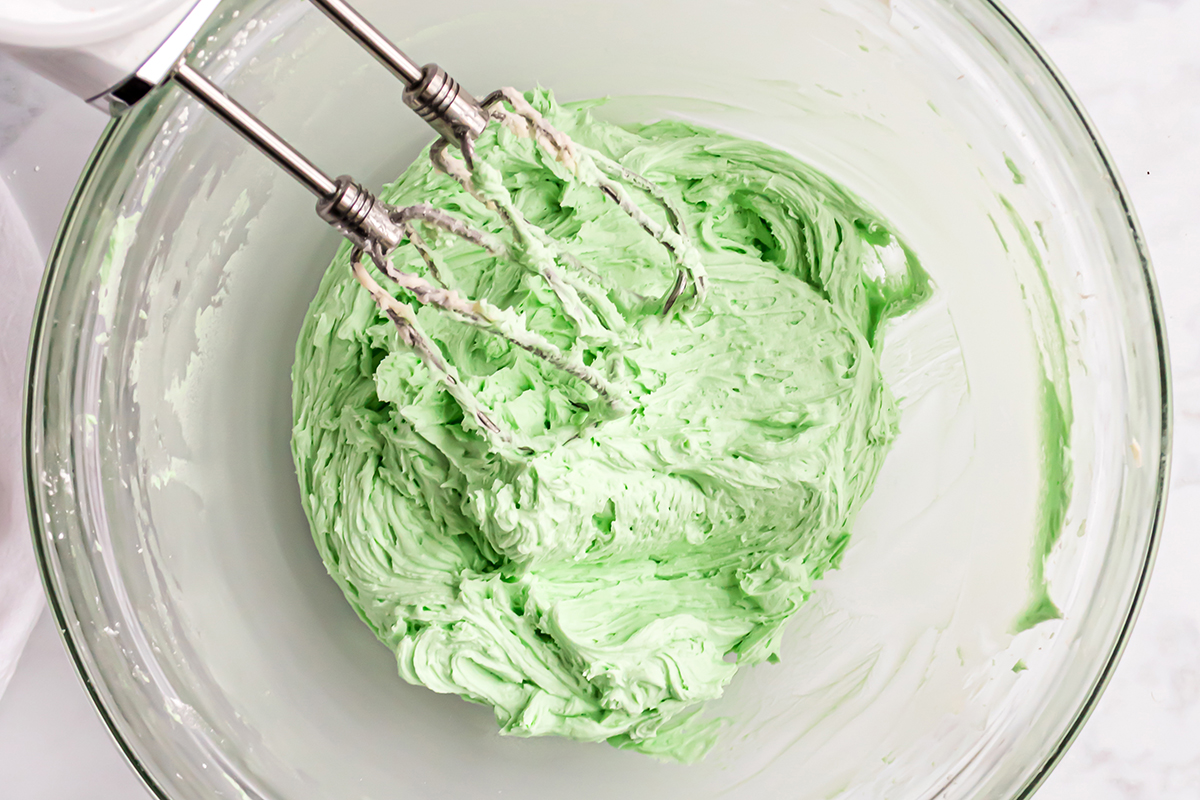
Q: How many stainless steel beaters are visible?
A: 2